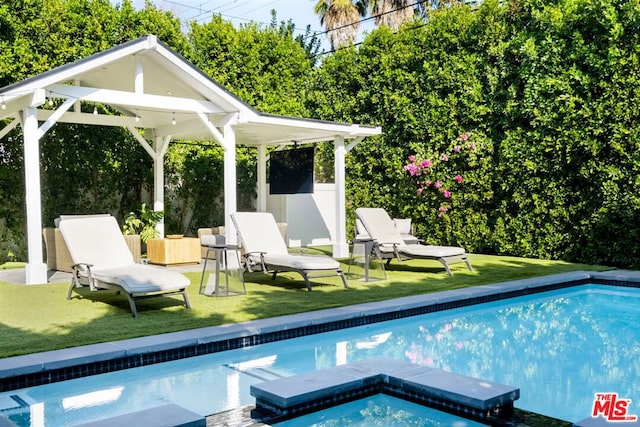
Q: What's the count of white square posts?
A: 5